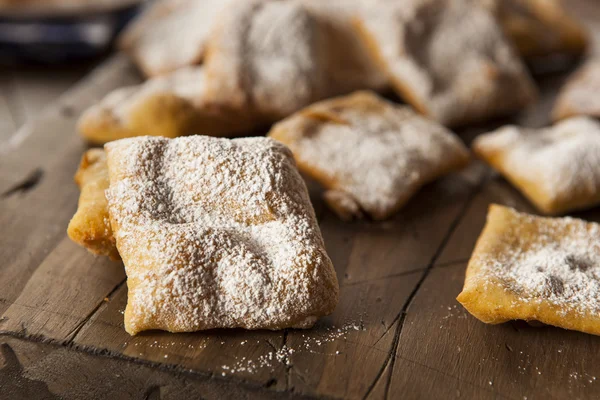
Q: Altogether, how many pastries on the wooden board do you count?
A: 11